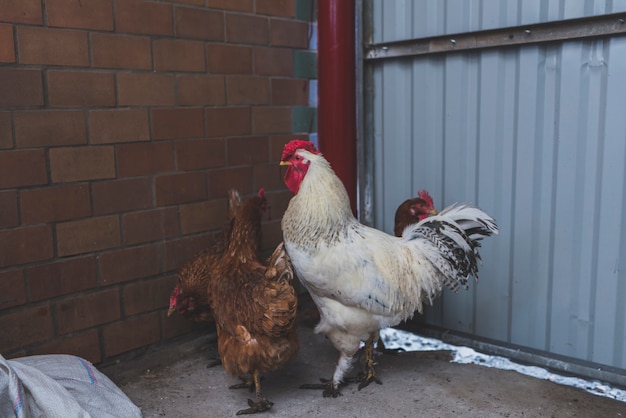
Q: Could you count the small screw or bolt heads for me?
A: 4